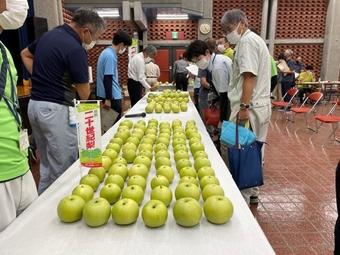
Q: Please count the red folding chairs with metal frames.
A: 3